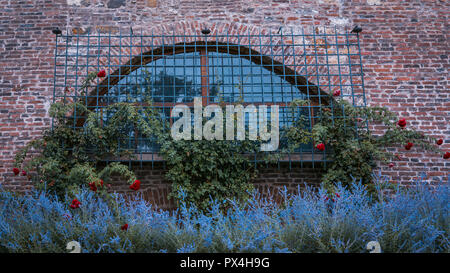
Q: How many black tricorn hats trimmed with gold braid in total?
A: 0